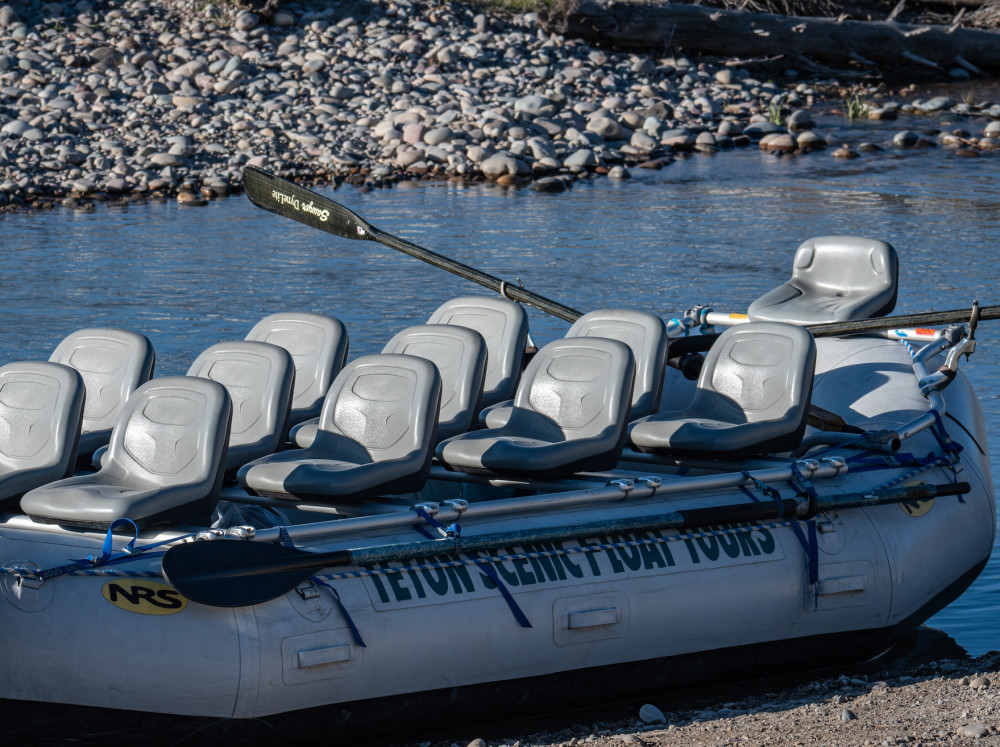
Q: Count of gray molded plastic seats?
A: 12